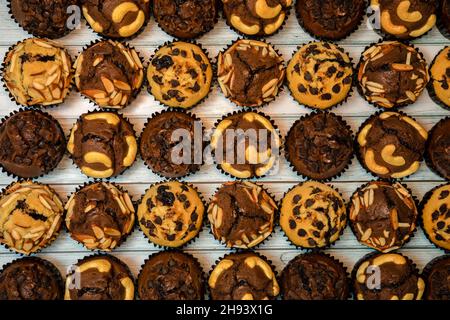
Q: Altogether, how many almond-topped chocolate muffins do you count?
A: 6